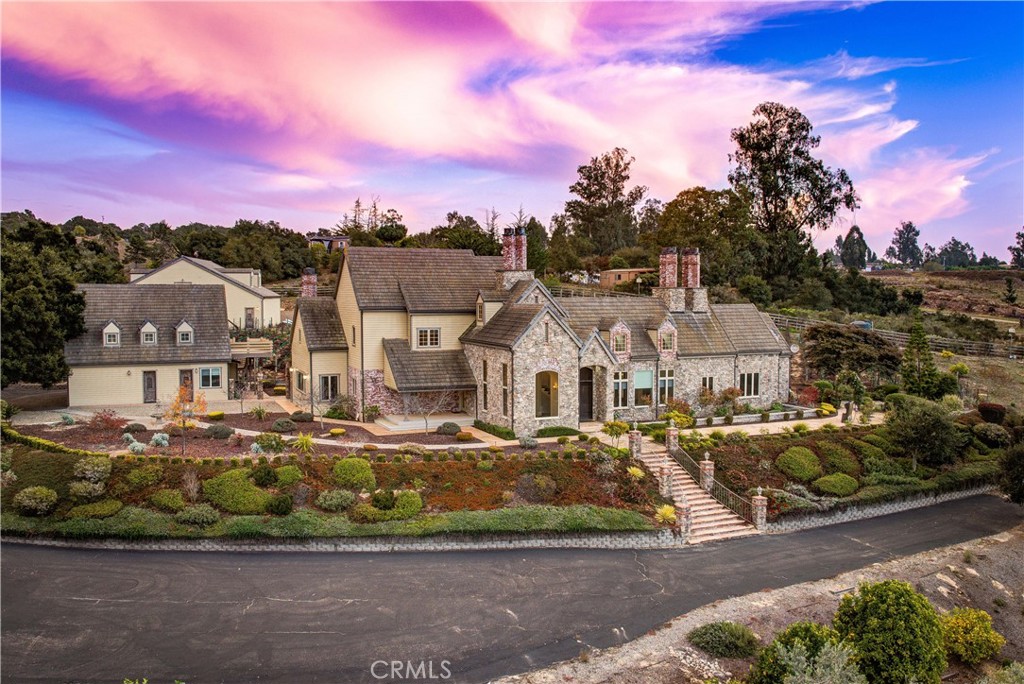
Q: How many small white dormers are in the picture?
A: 3